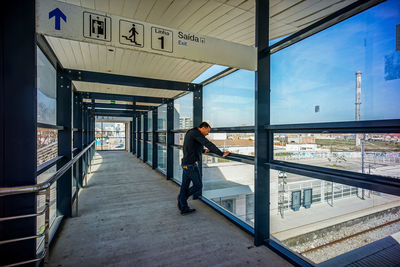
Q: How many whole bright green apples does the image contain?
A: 0